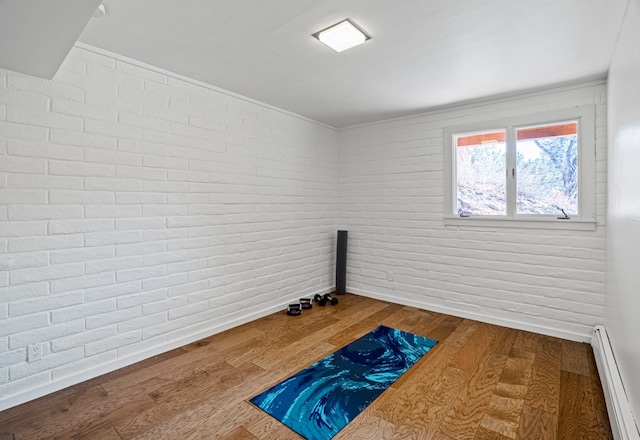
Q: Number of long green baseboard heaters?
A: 0